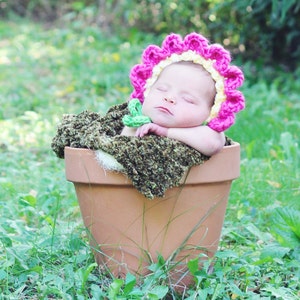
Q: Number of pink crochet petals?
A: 9